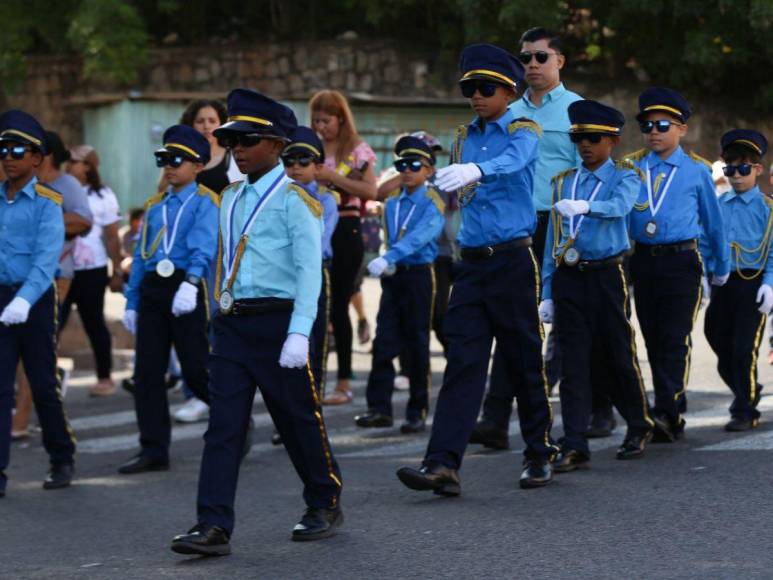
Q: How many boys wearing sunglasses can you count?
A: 9